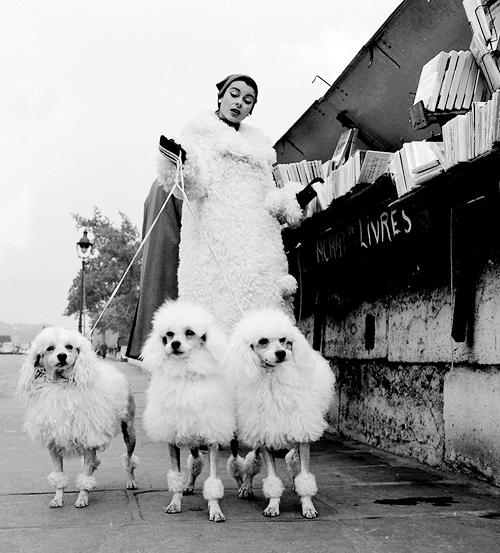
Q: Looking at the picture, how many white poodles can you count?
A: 3